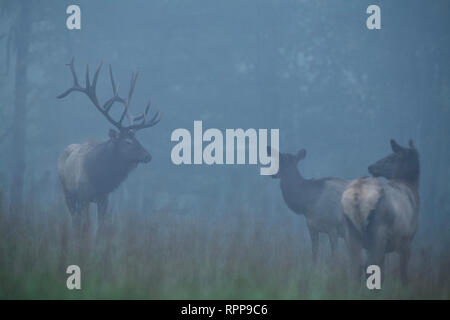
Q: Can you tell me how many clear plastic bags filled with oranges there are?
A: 0